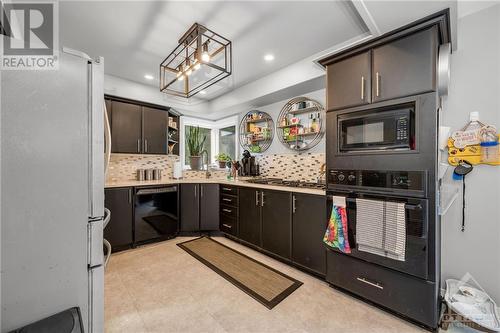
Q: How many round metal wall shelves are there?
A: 2